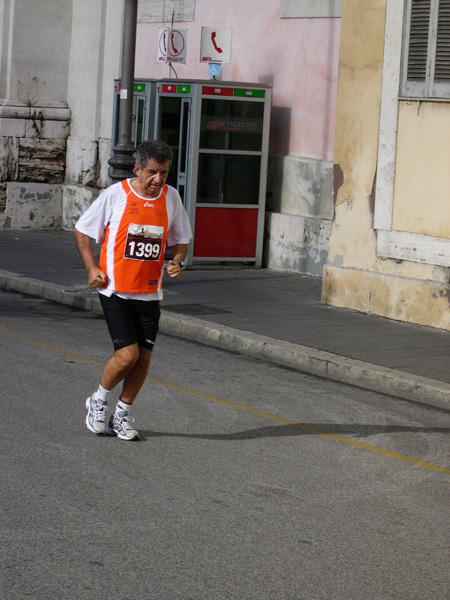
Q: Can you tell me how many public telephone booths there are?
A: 2